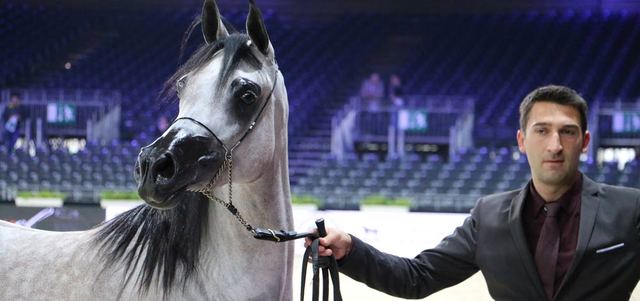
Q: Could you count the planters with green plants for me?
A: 4